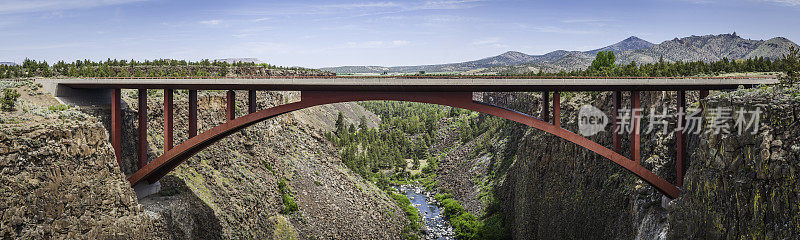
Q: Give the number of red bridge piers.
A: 12